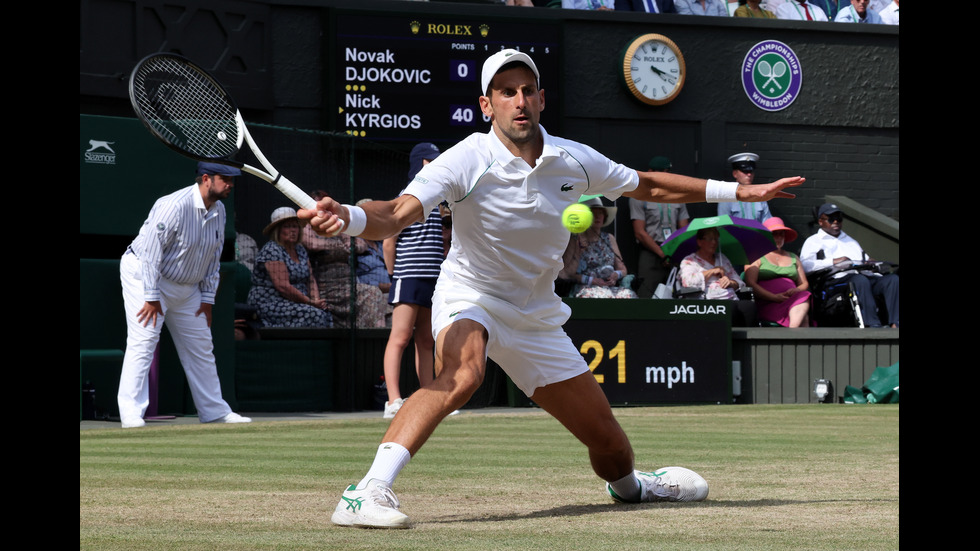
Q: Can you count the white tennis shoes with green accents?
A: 2